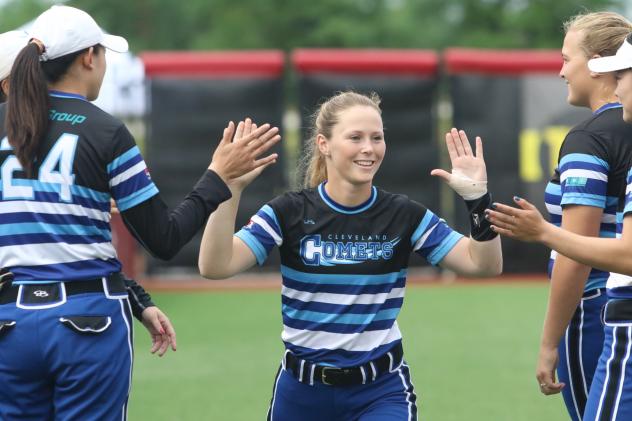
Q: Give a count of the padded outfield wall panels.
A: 3